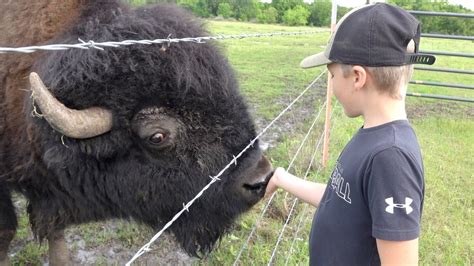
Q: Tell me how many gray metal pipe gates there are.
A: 1